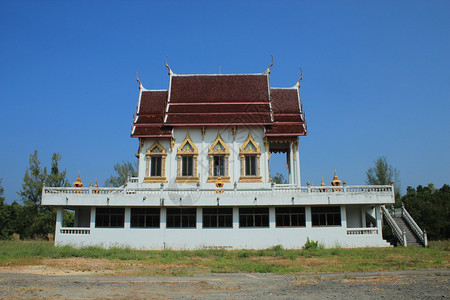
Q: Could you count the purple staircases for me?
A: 0